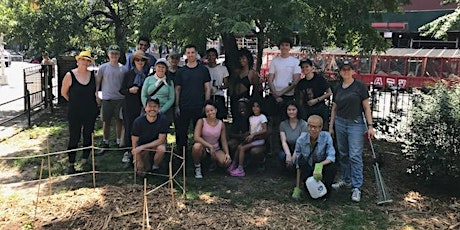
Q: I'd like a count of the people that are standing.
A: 12